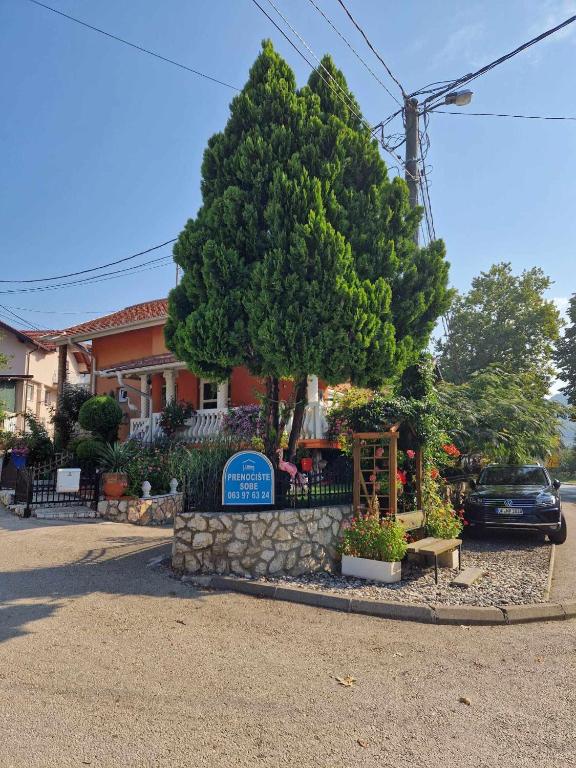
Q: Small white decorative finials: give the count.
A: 2